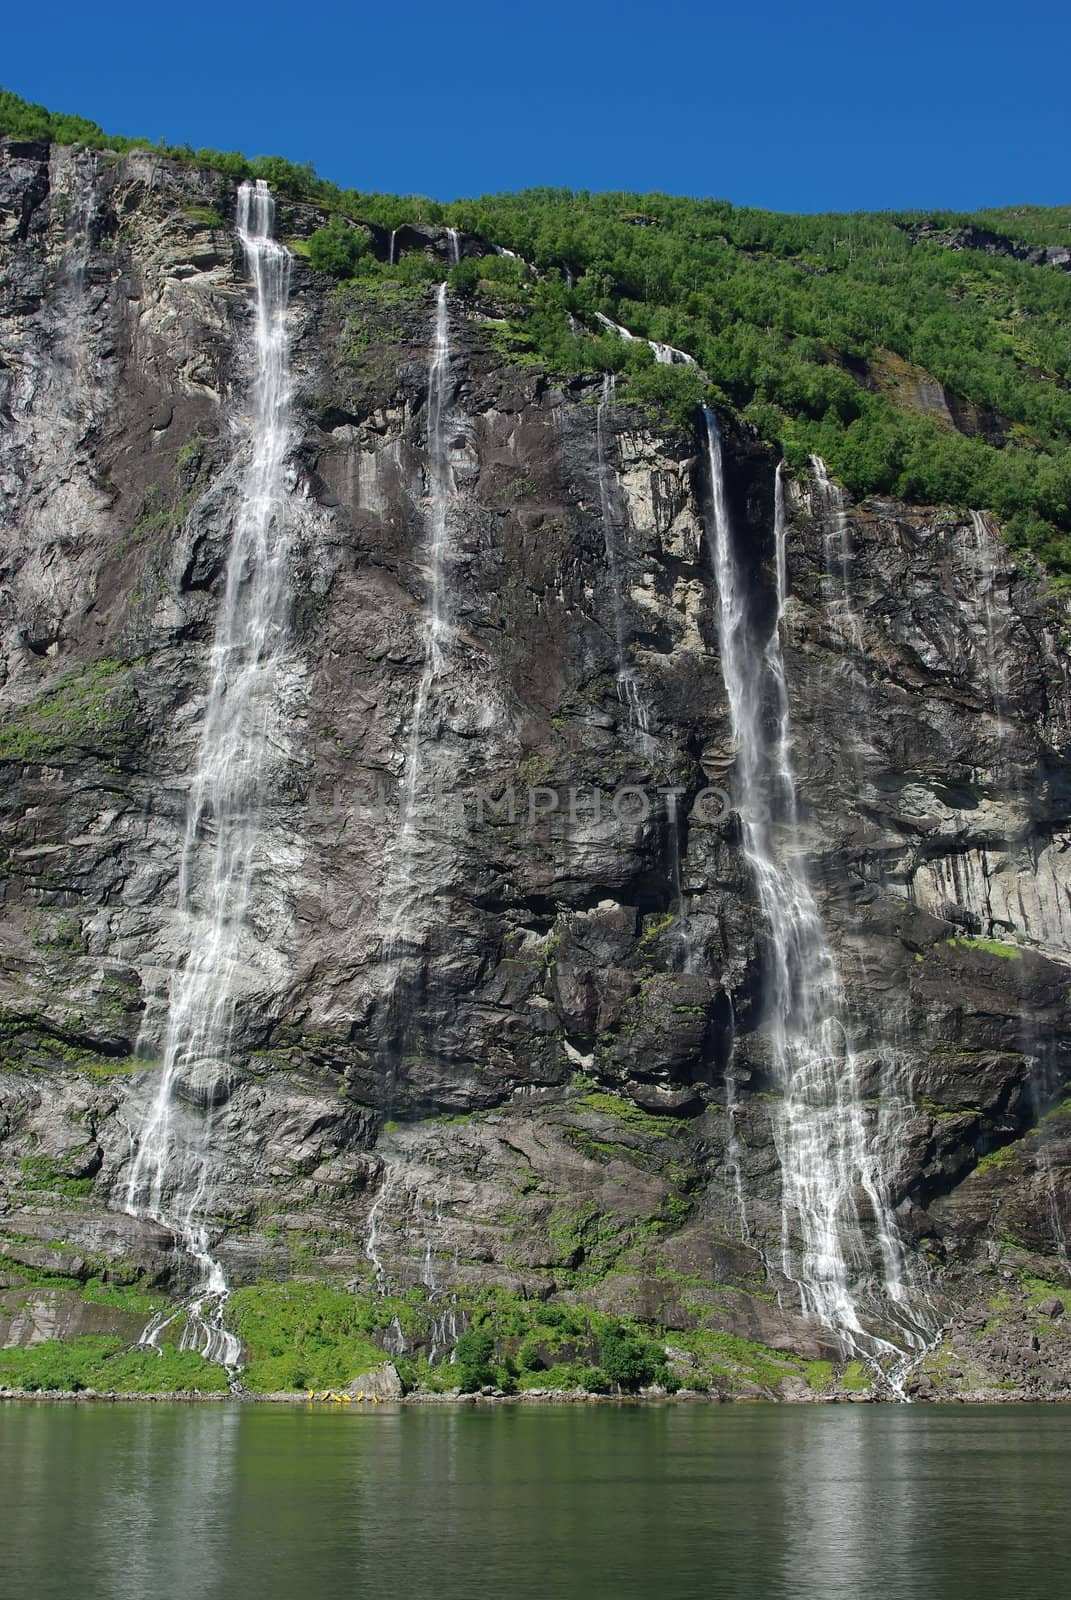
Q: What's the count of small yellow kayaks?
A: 6